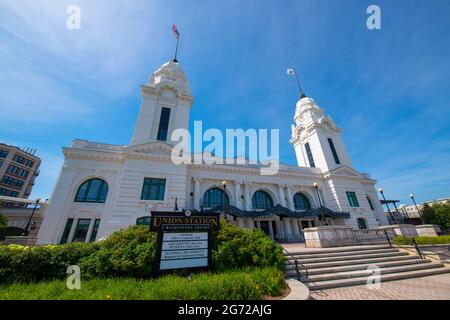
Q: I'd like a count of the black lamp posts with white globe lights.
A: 5